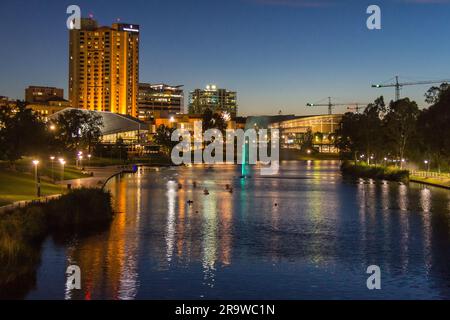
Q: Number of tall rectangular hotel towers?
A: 1